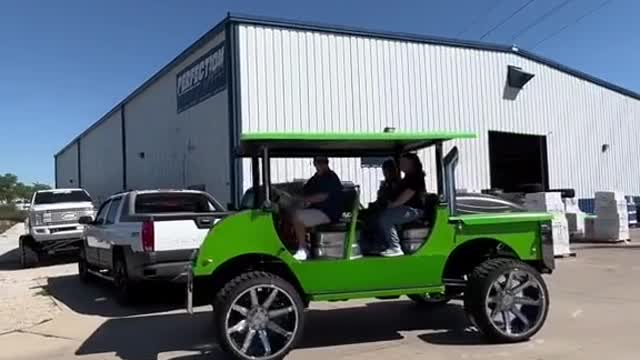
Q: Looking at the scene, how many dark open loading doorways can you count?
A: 1